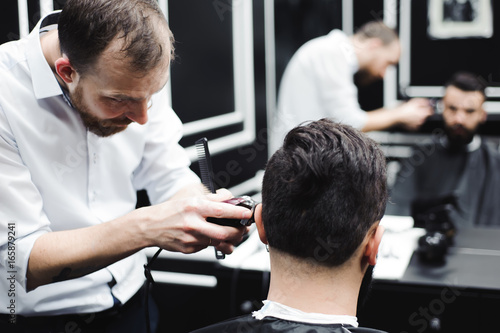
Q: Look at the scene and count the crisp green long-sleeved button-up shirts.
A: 0